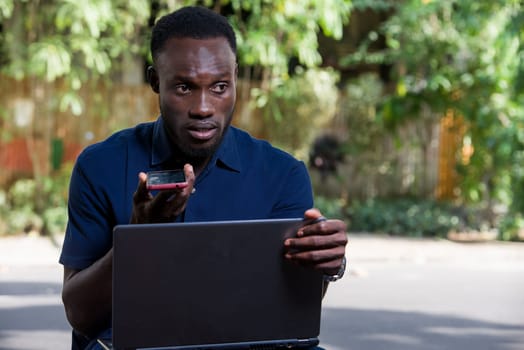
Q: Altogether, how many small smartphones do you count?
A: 1